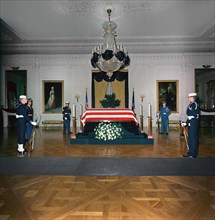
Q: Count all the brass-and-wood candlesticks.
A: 4